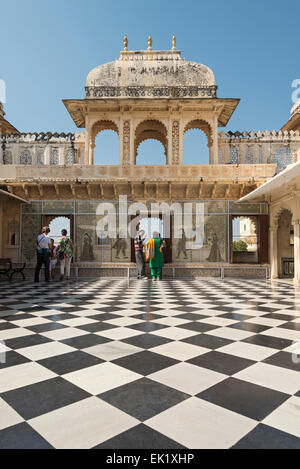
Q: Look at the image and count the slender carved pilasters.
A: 2